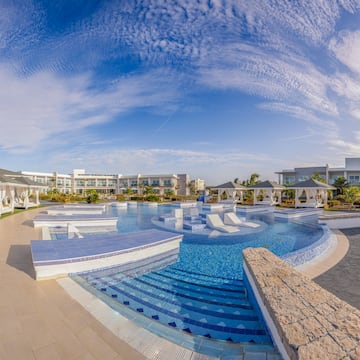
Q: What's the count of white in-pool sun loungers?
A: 2